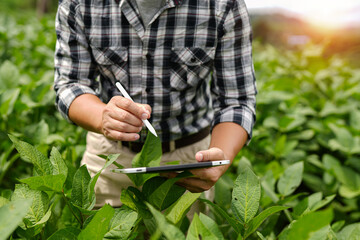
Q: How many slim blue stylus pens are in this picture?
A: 0